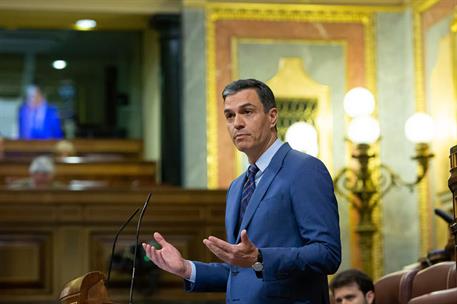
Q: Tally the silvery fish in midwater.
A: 0